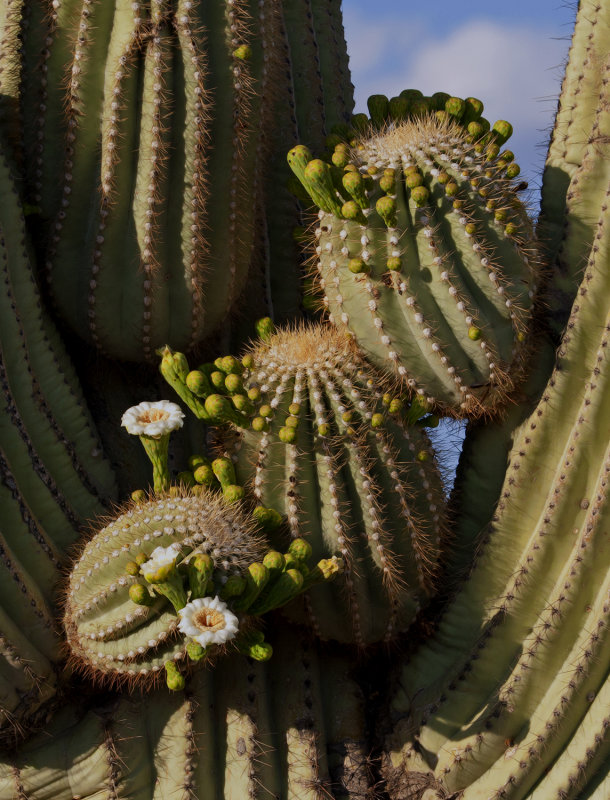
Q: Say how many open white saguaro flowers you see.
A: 3